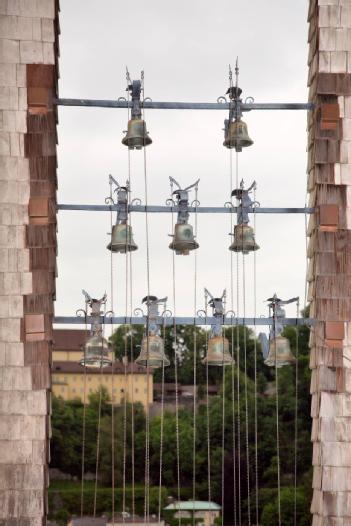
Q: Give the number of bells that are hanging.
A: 9